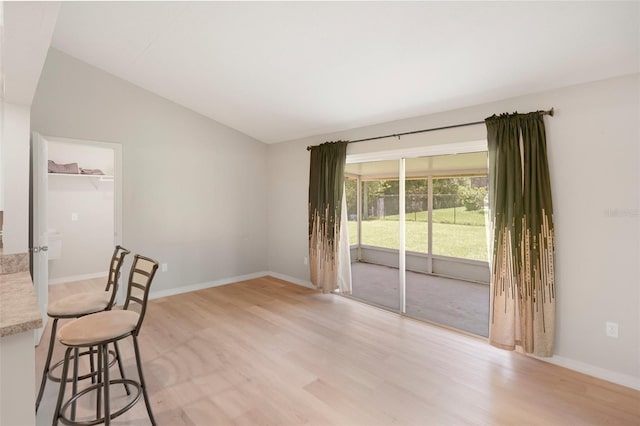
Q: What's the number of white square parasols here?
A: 0